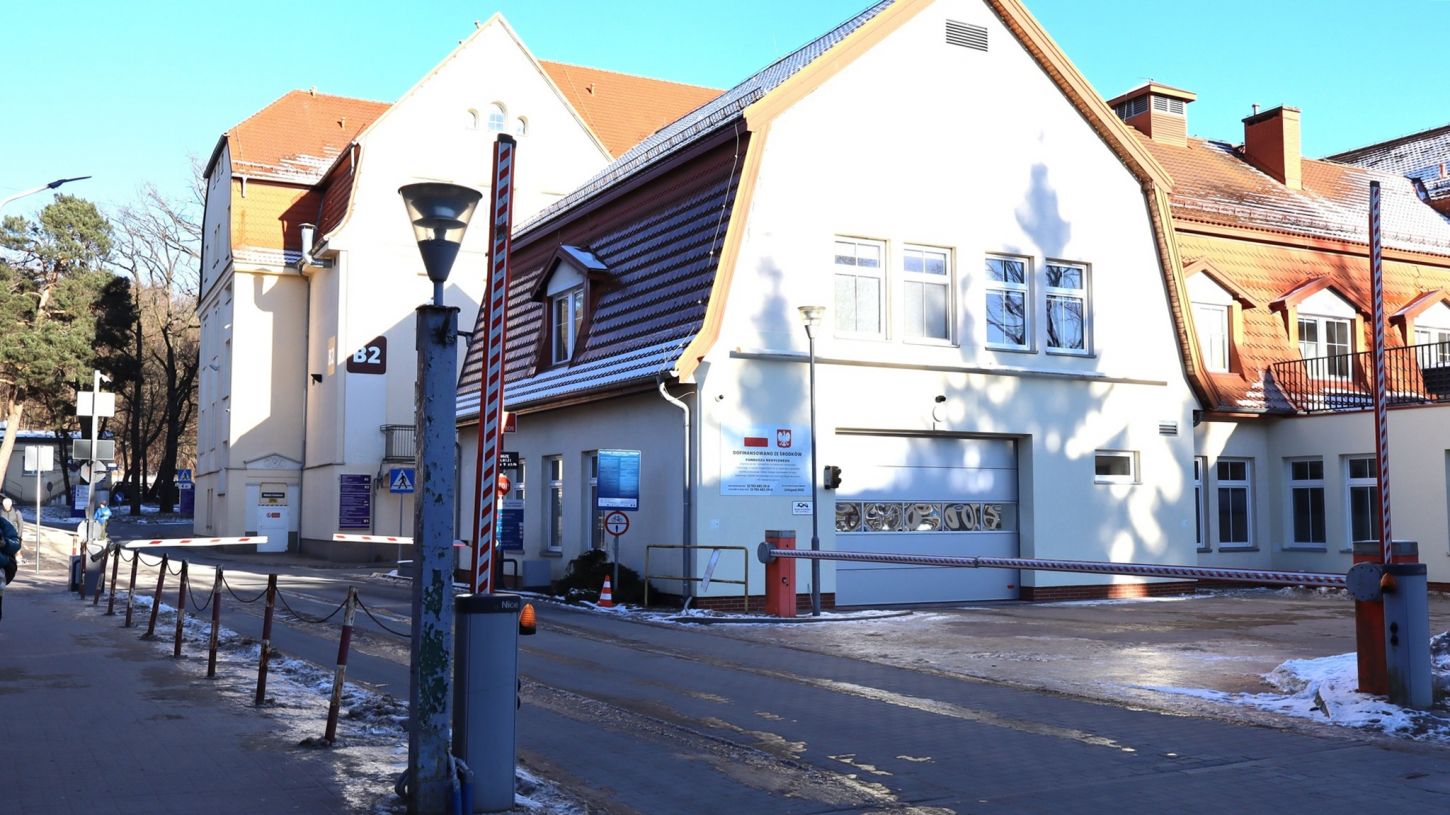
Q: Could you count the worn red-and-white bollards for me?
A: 9